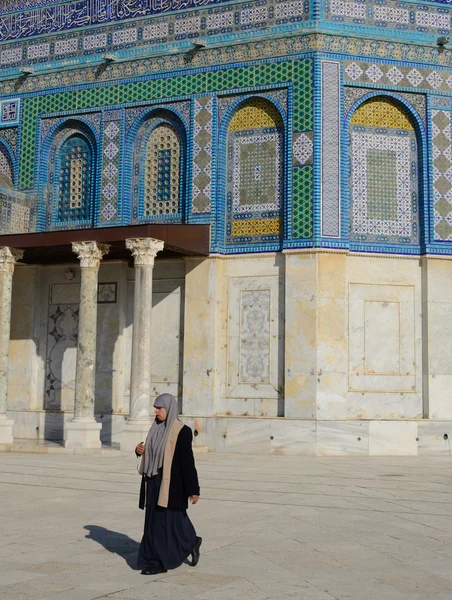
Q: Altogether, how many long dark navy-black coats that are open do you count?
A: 1